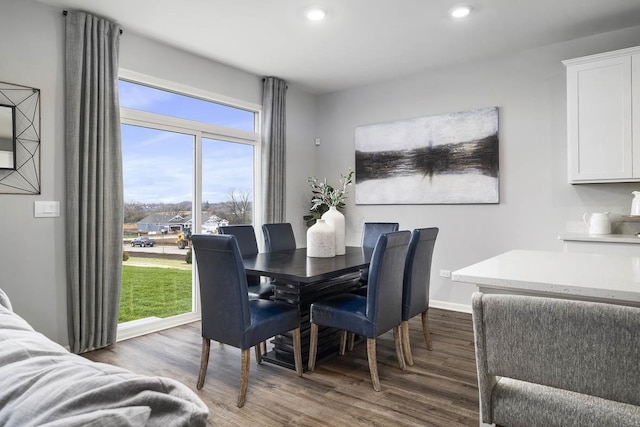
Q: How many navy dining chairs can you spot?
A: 6